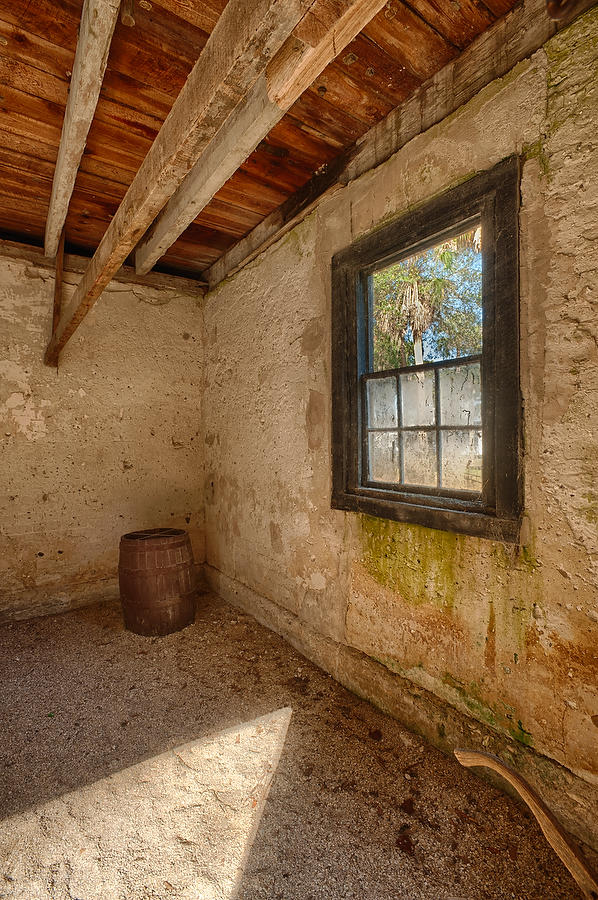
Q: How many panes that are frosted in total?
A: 6